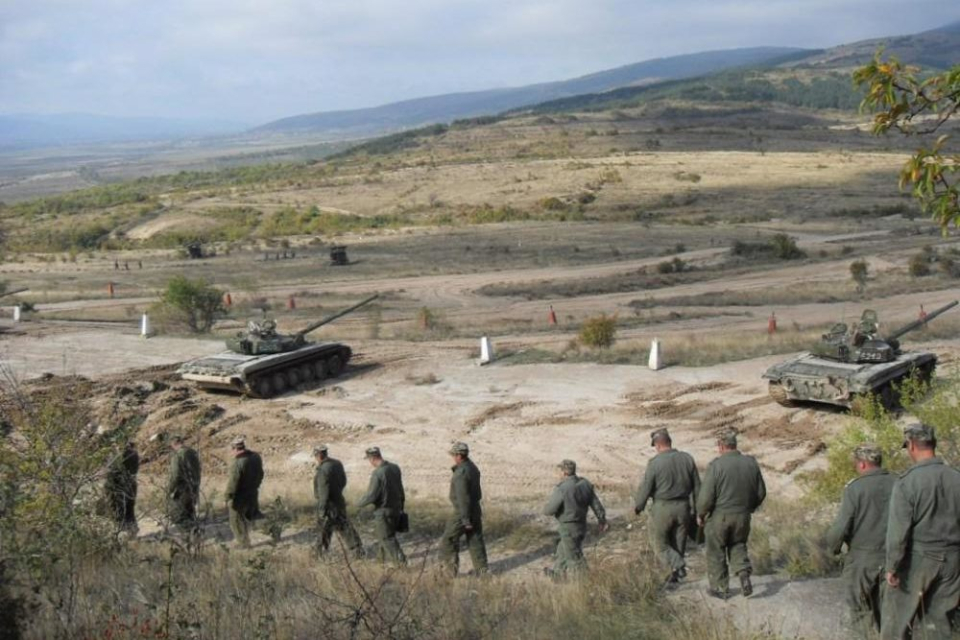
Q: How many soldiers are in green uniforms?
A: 11